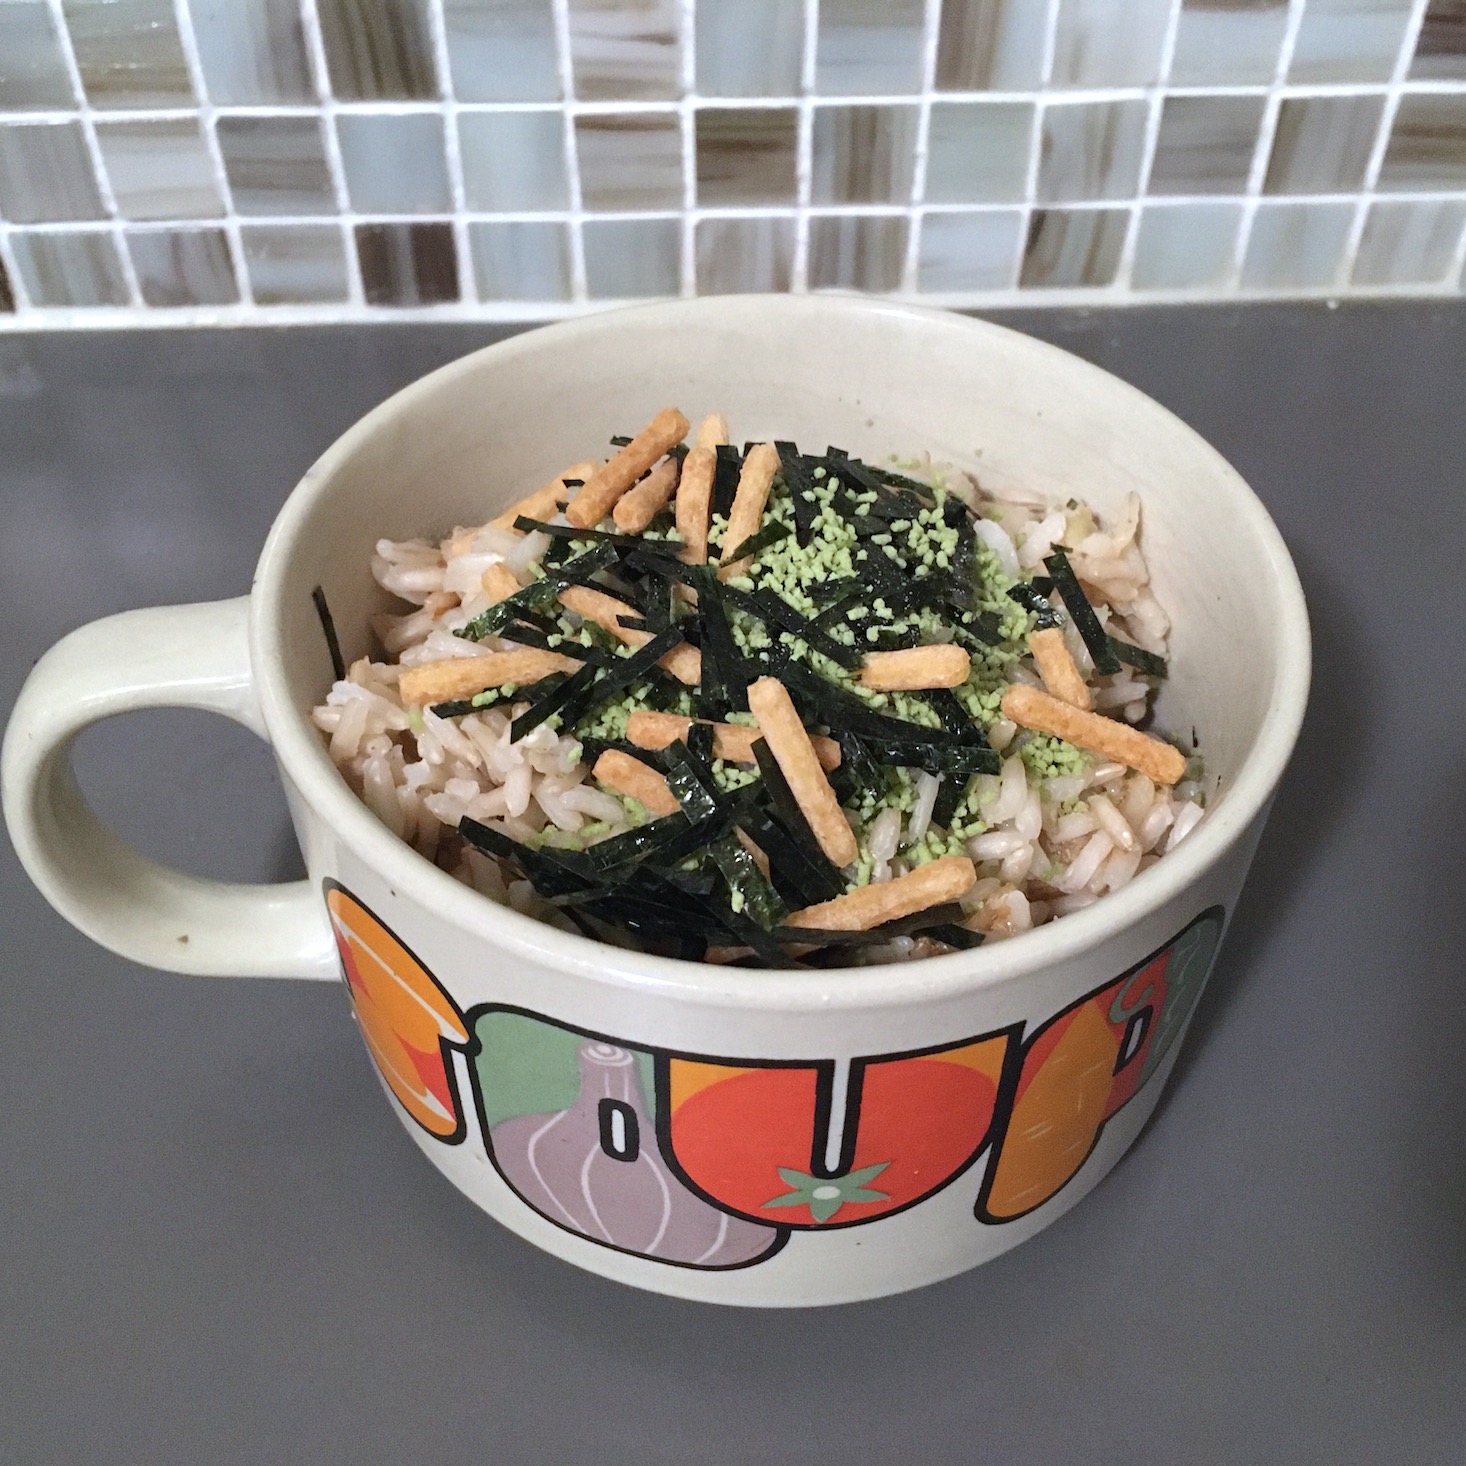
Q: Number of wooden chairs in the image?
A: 0